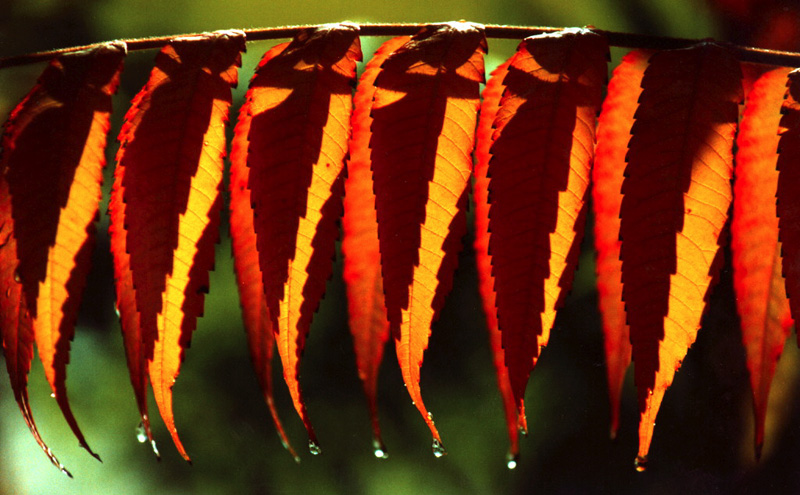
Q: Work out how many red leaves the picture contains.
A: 14